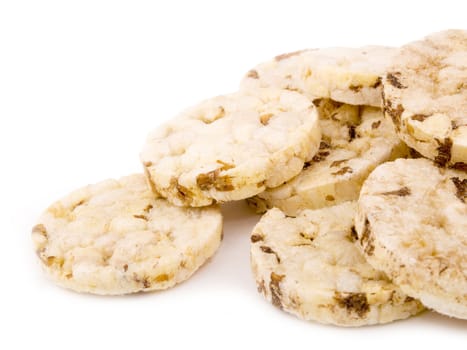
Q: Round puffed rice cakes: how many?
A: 7